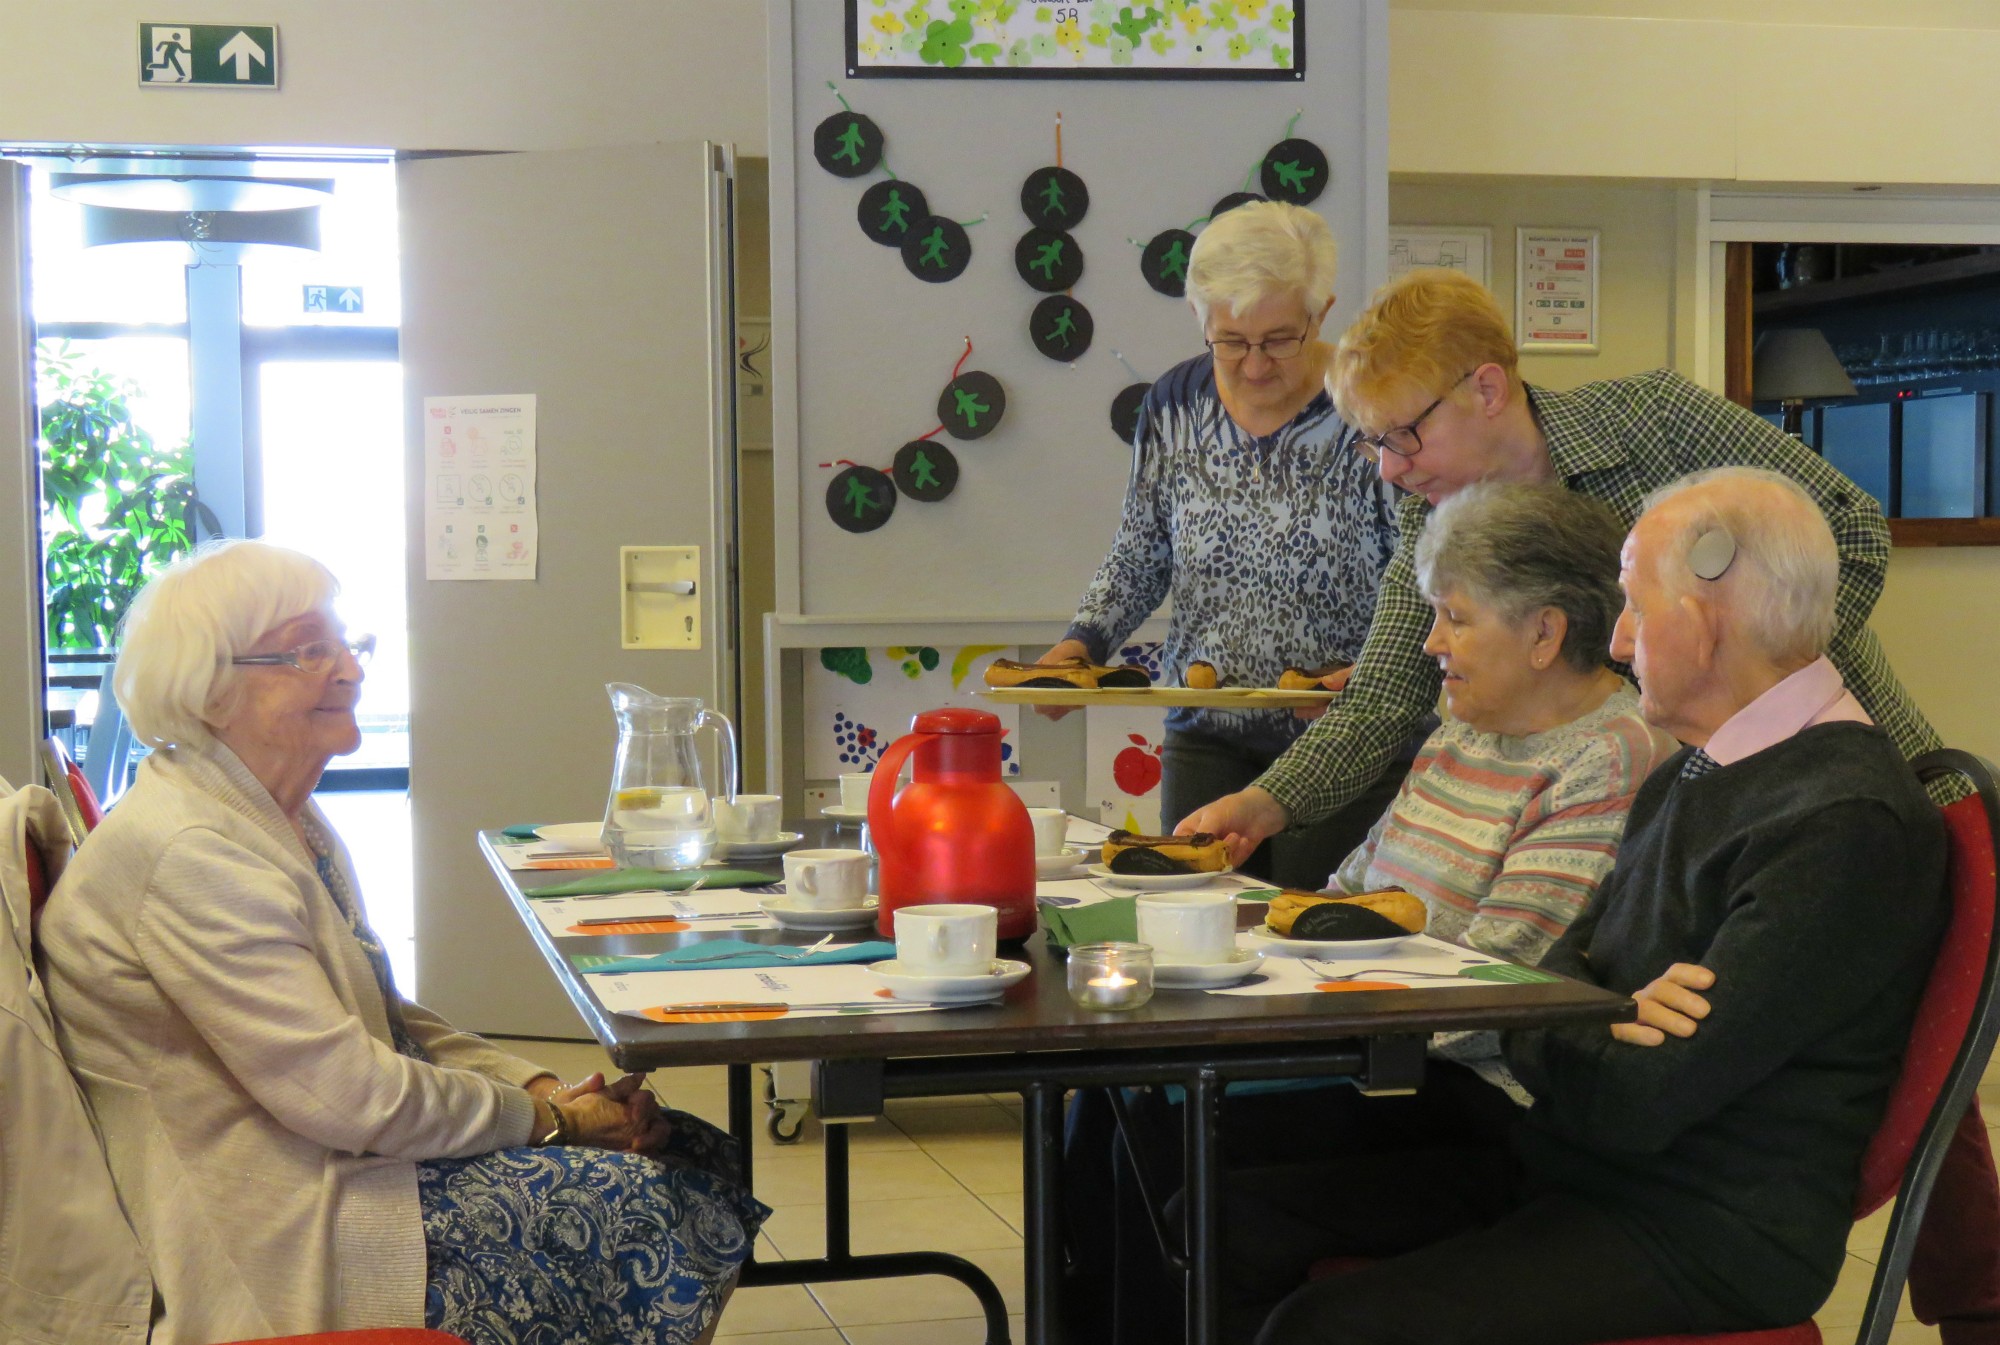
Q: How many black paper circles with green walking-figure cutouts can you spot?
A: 13